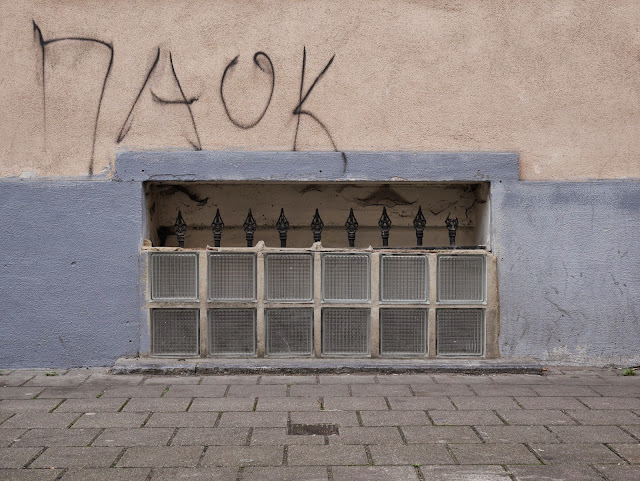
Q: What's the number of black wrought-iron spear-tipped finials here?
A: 9